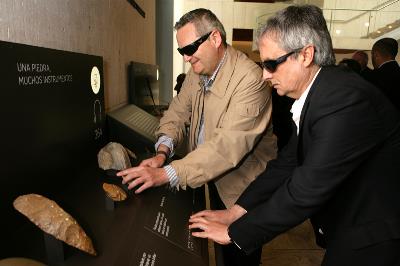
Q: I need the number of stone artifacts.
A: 3